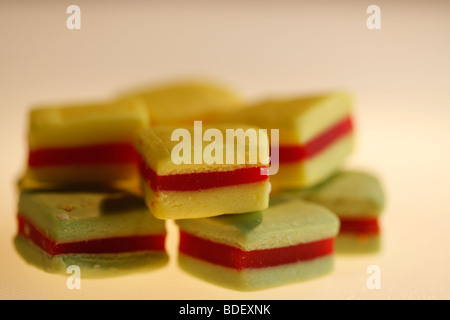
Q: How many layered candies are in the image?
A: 7